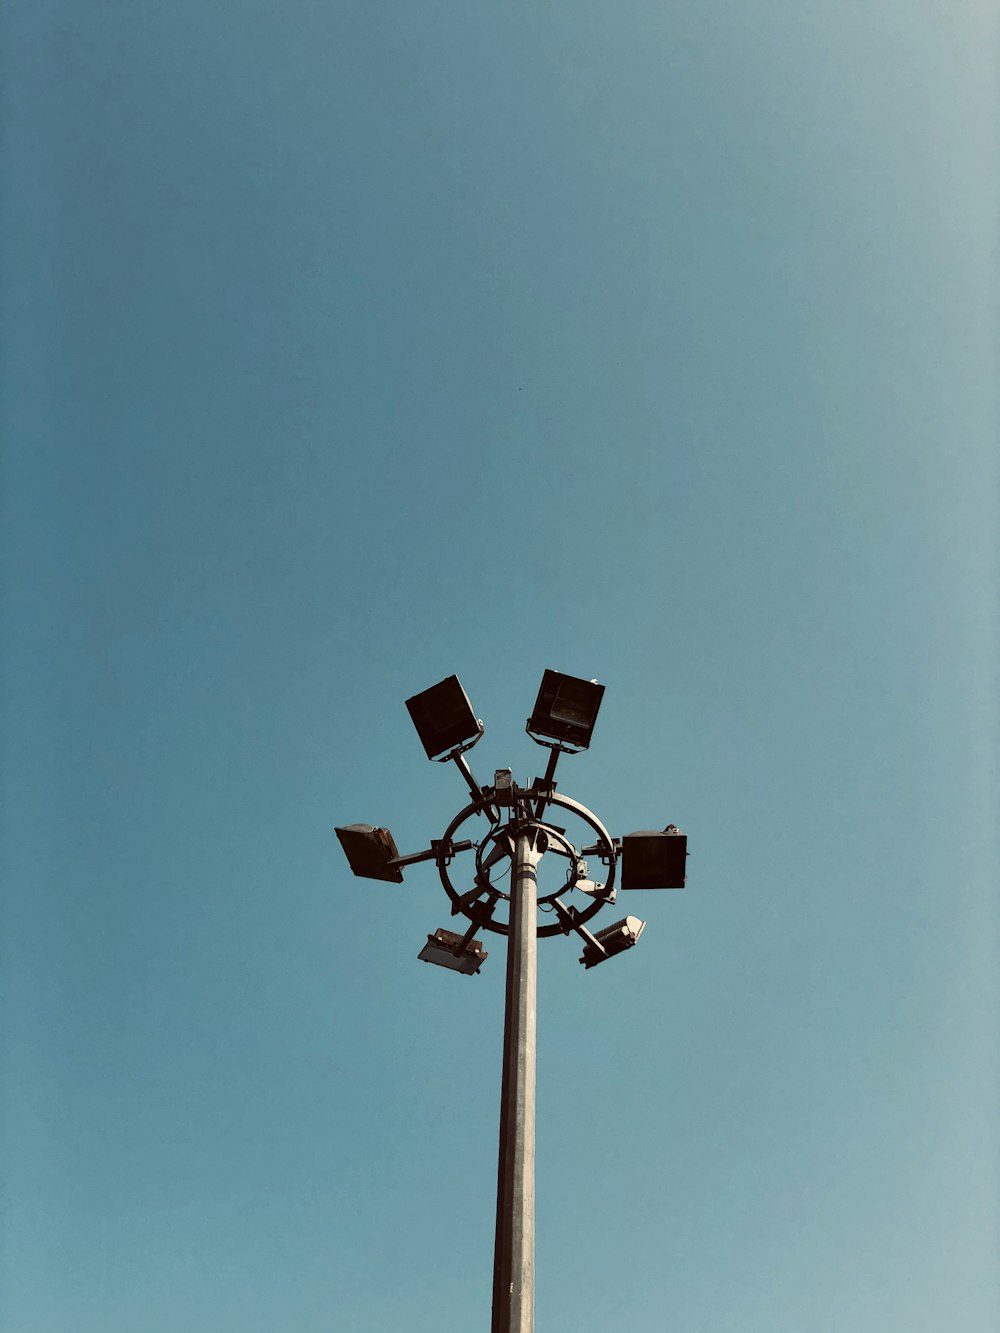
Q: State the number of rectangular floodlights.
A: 6